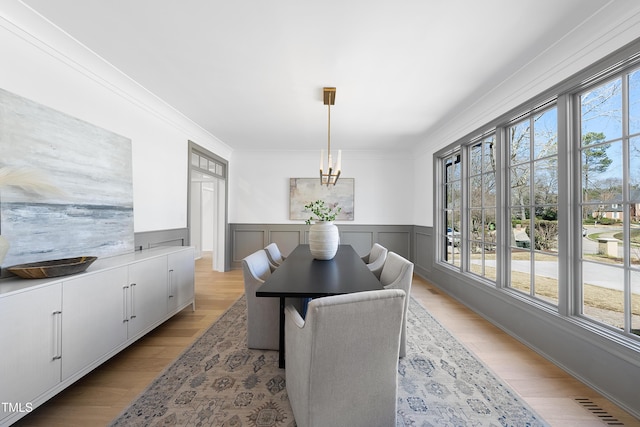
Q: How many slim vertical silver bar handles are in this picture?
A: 4